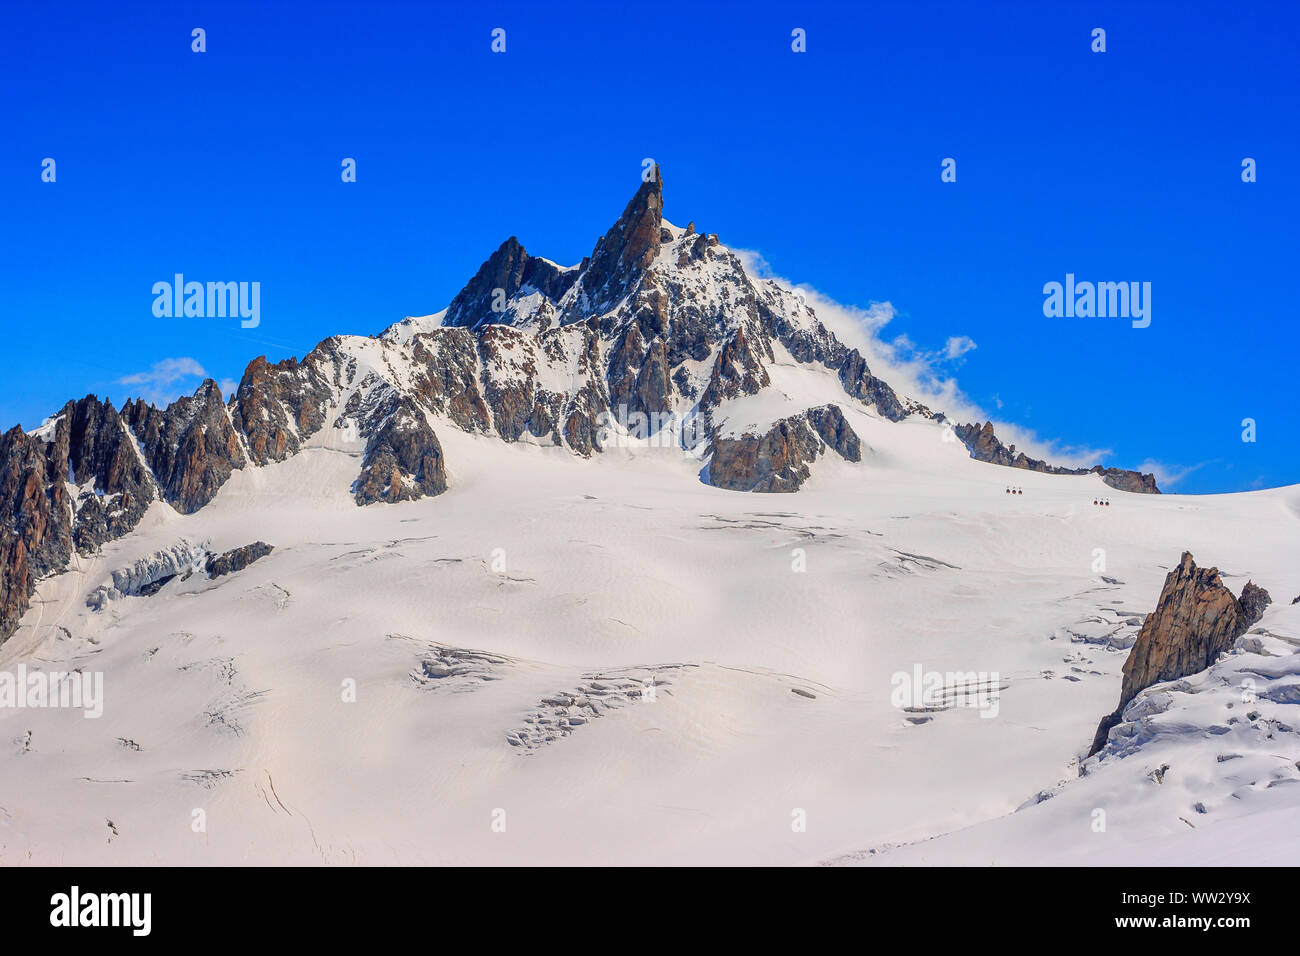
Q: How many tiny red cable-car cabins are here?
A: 6